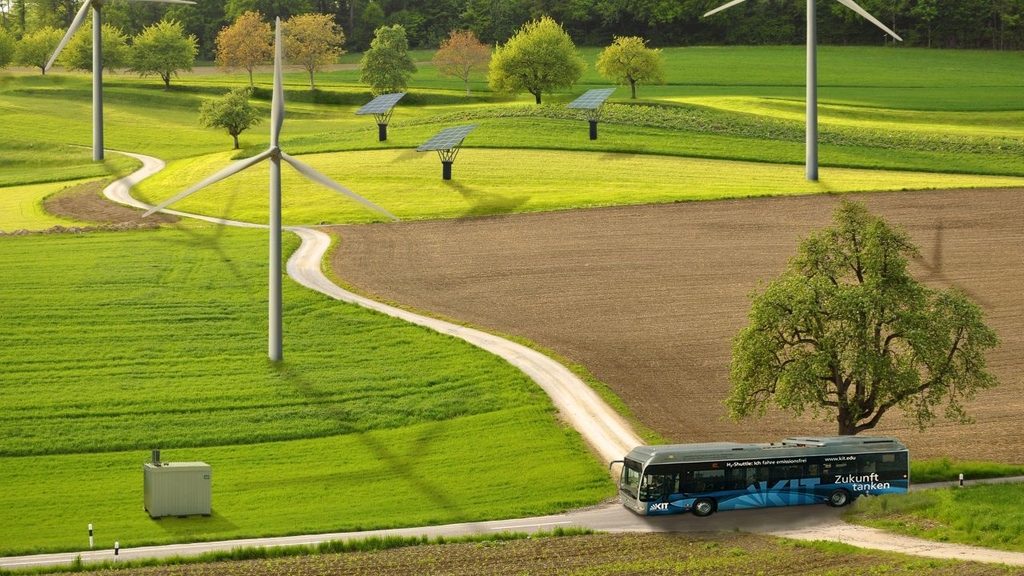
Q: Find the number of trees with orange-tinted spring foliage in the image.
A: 3